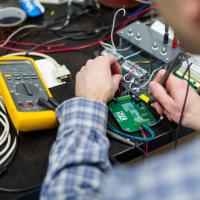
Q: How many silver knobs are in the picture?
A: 4